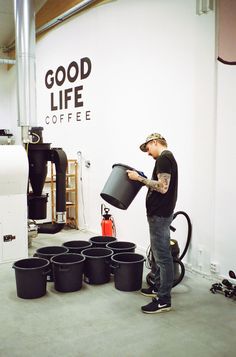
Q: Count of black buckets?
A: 9